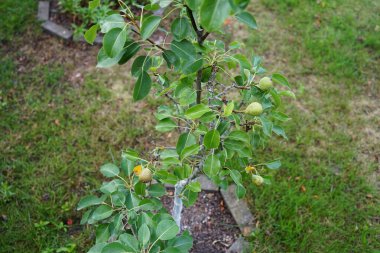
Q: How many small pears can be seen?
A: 4